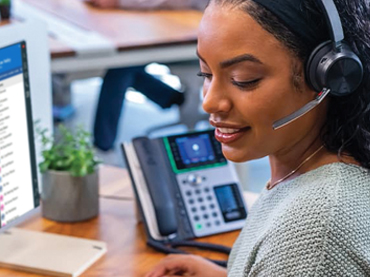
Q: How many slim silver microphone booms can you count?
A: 1